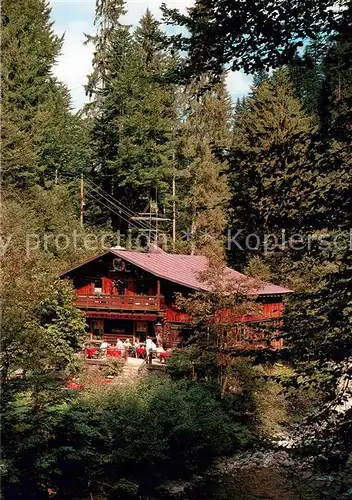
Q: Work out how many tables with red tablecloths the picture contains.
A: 4